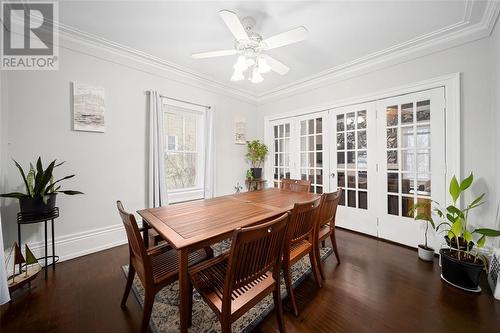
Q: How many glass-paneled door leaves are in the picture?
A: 4